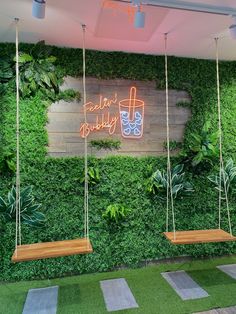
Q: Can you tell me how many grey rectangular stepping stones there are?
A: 4